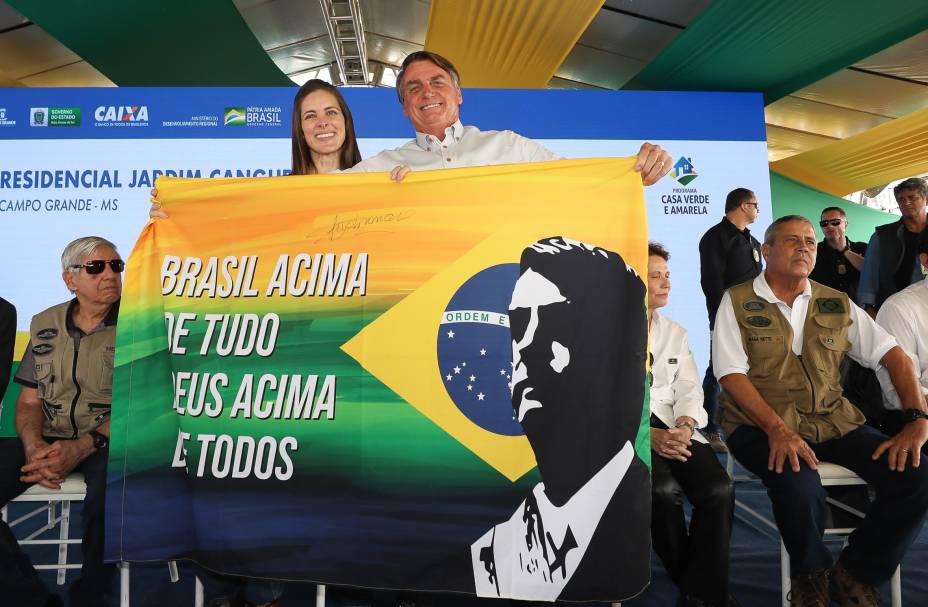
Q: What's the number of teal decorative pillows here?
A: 0